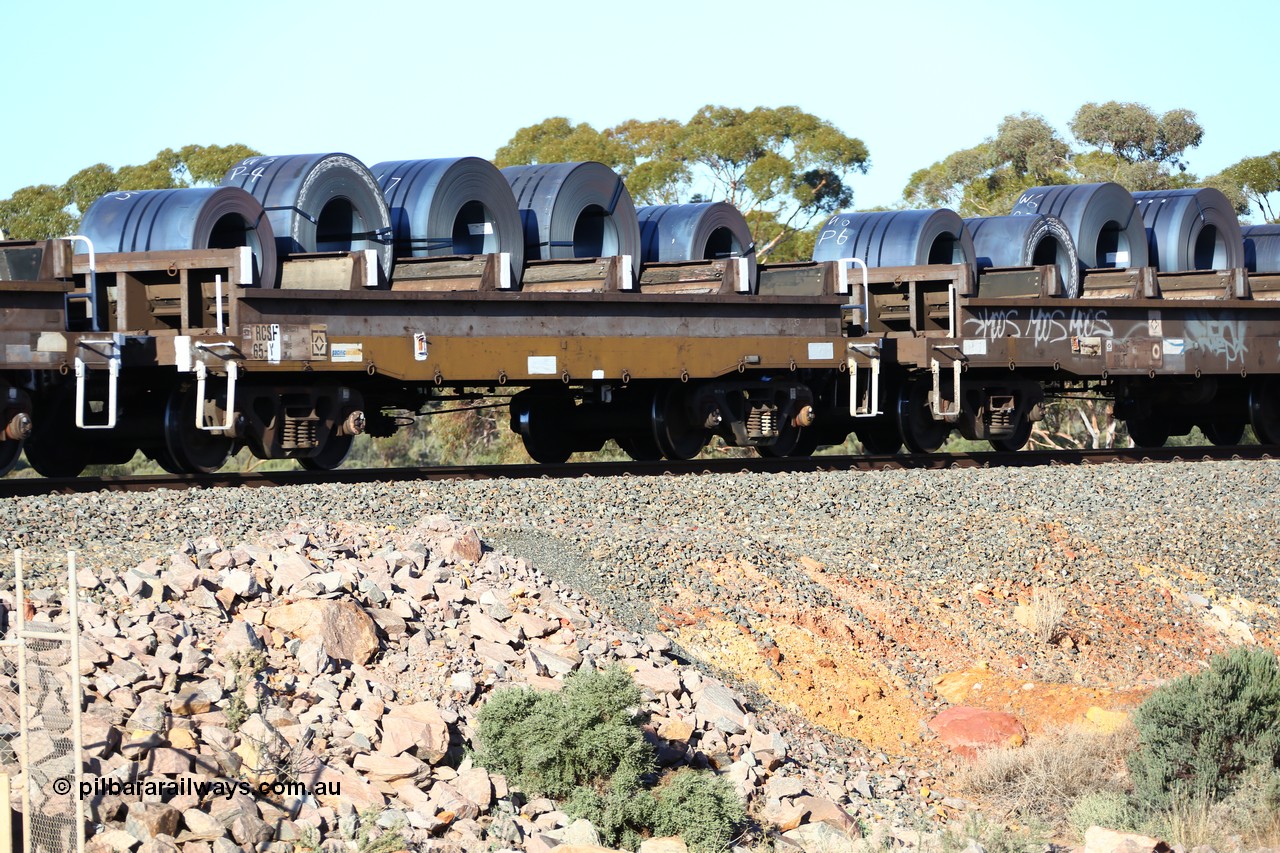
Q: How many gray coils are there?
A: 10